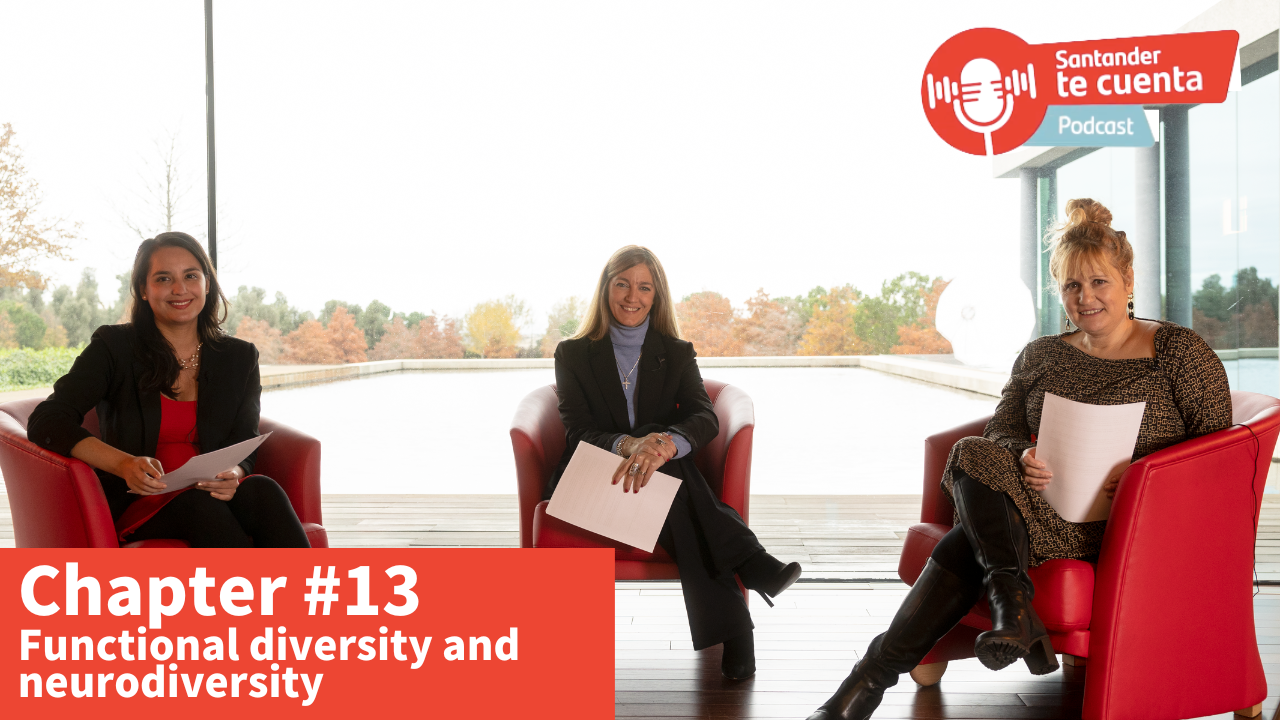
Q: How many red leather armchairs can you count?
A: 3